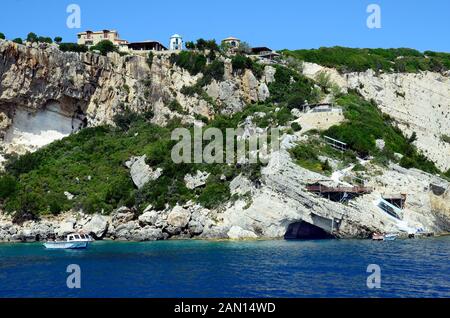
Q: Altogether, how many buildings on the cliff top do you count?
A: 5